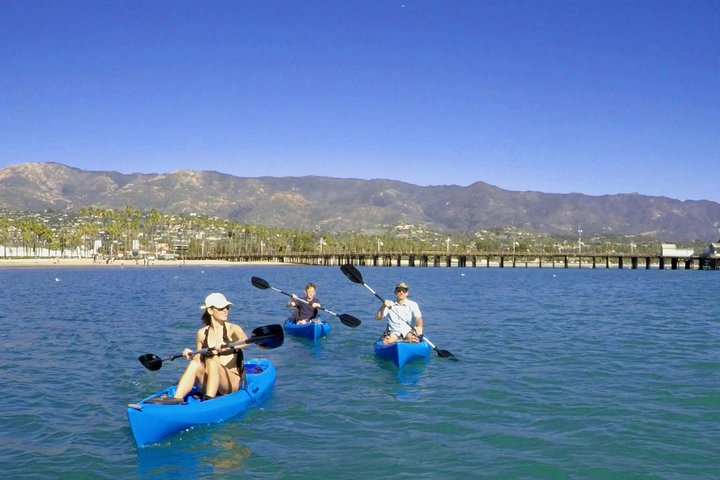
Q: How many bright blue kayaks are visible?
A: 3